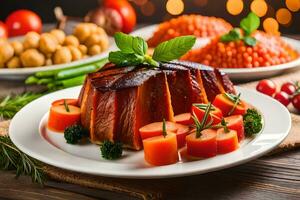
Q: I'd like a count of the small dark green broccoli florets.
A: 3